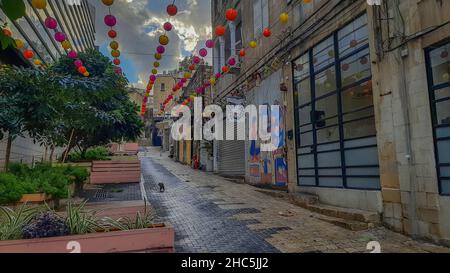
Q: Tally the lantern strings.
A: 6